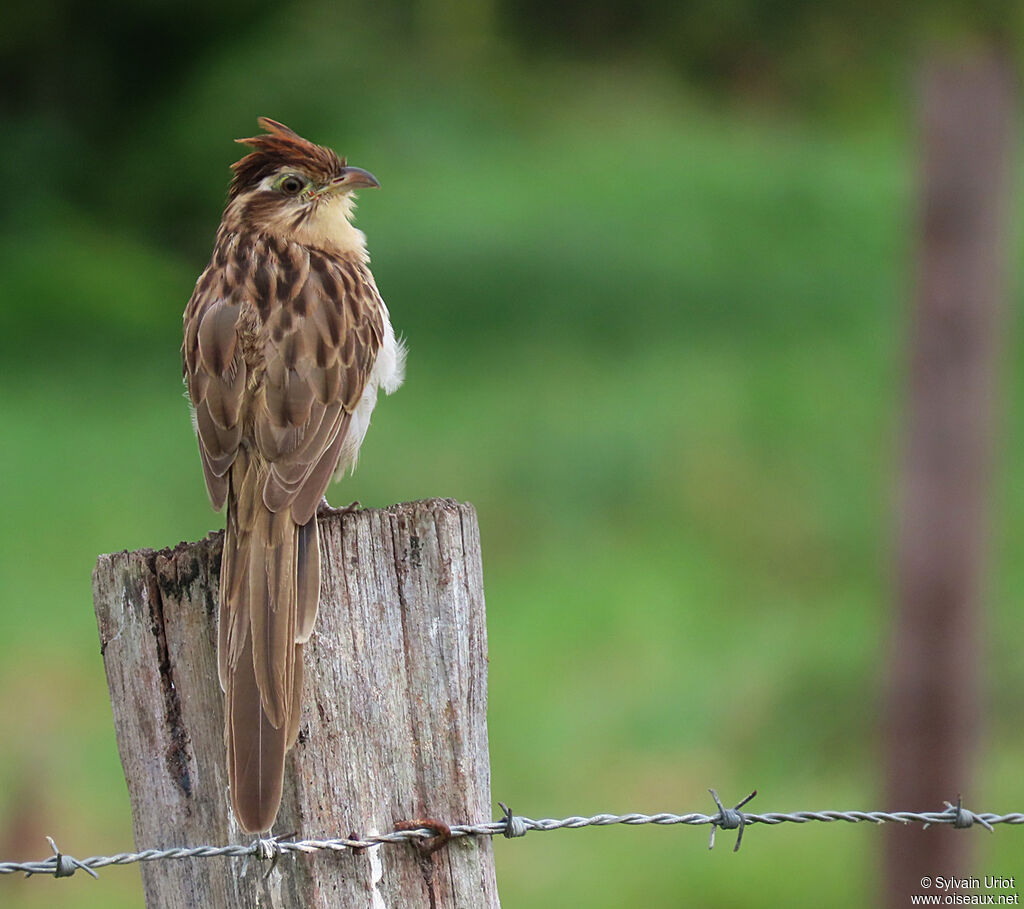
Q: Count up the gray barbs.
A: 5